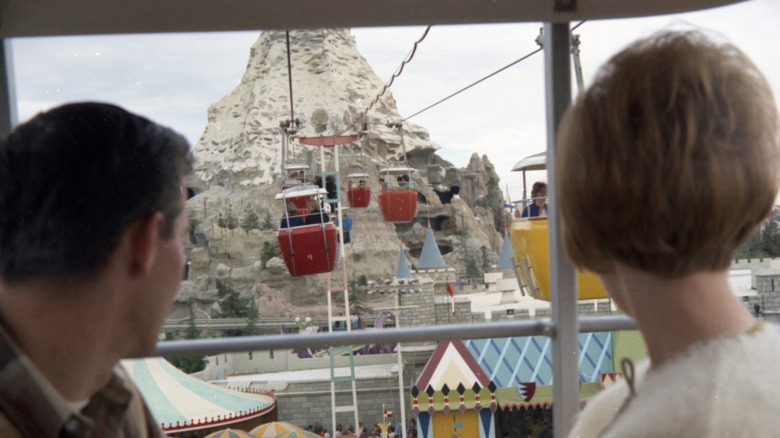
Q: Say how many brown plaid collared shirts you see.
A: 1